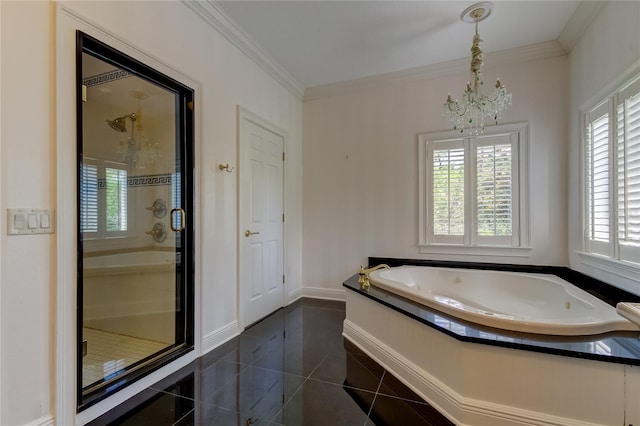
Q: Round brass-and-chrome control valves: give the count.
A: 2